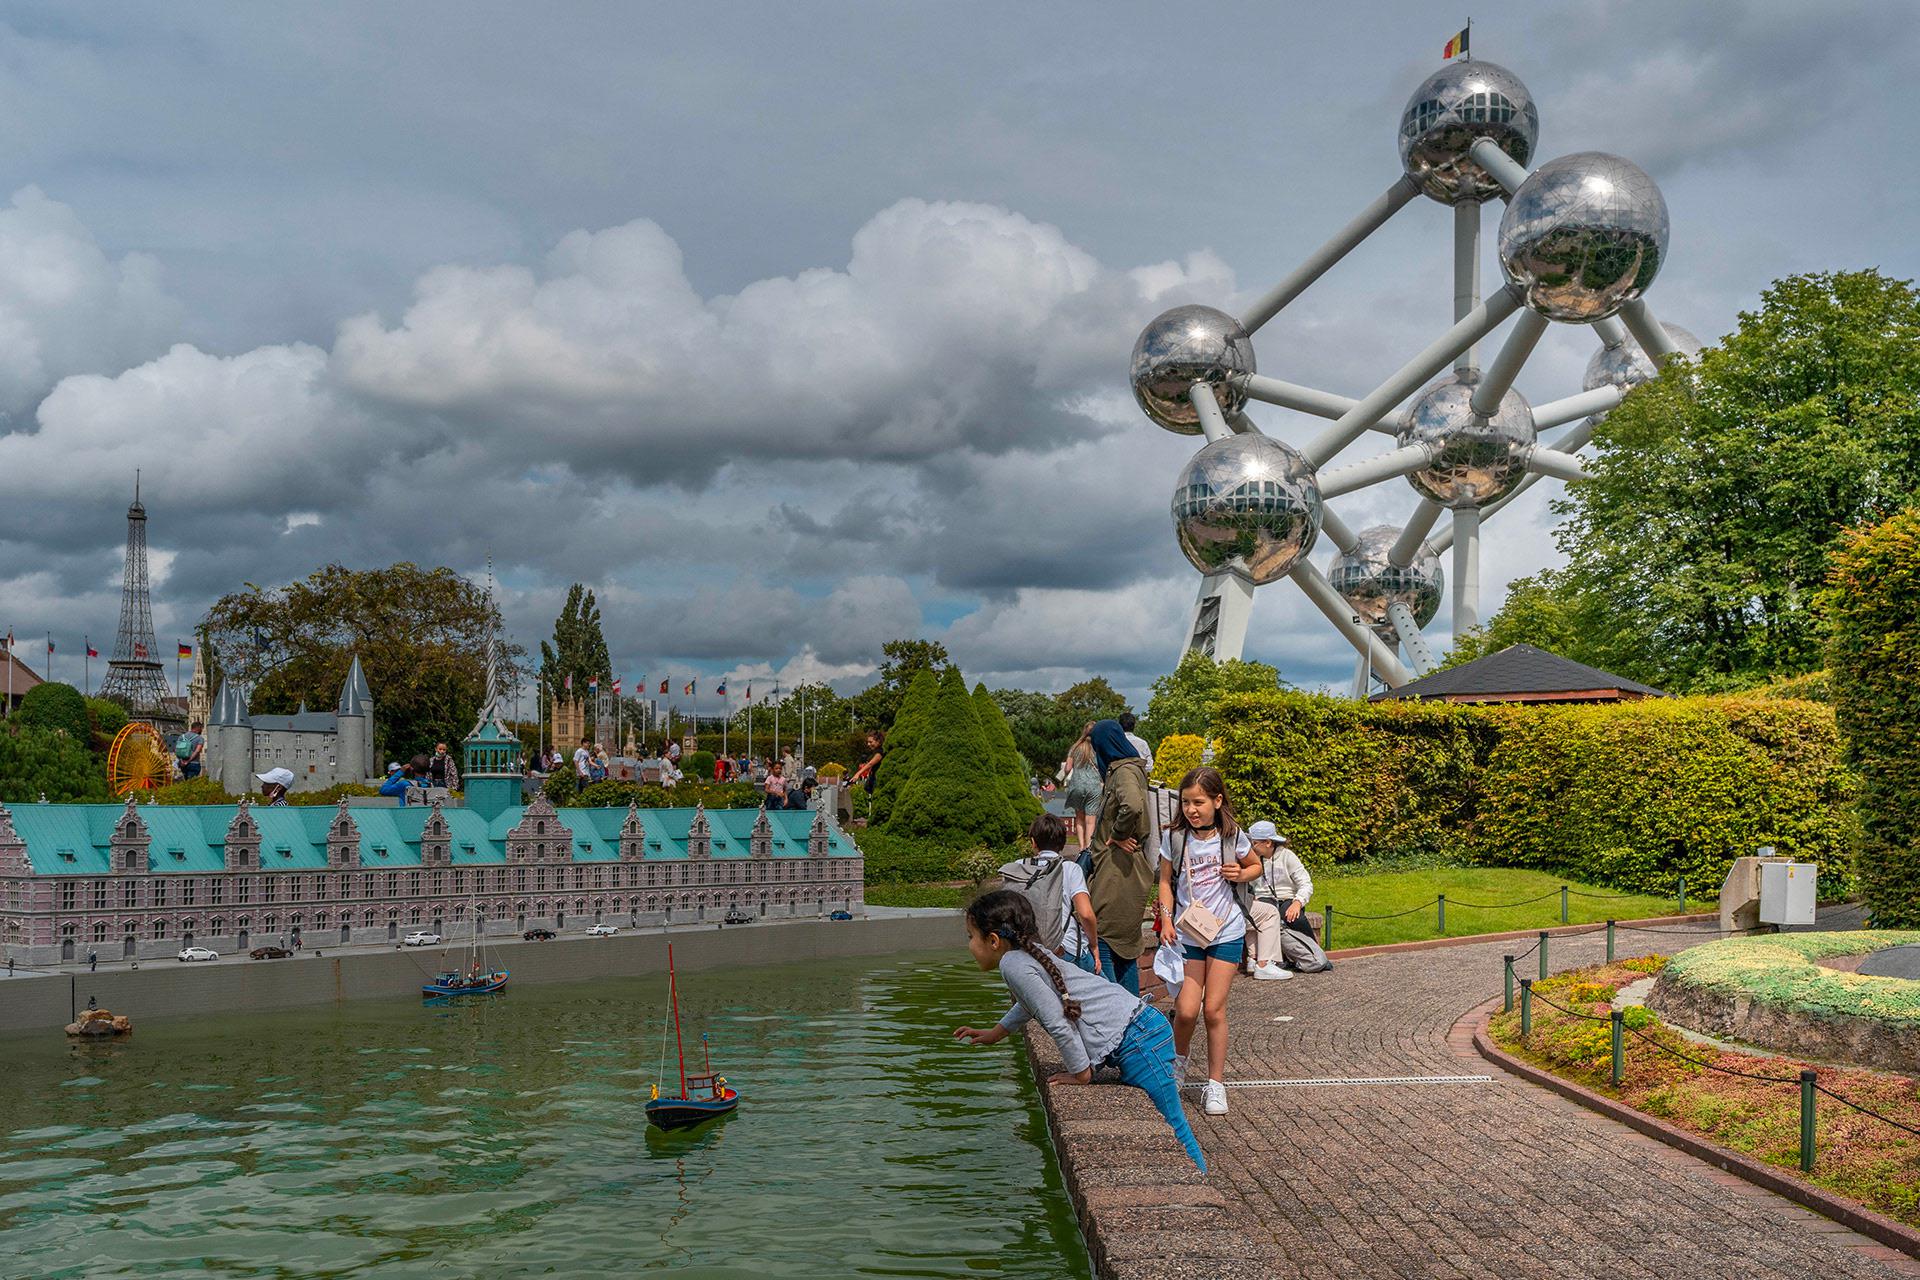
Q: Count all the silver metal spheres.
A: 7